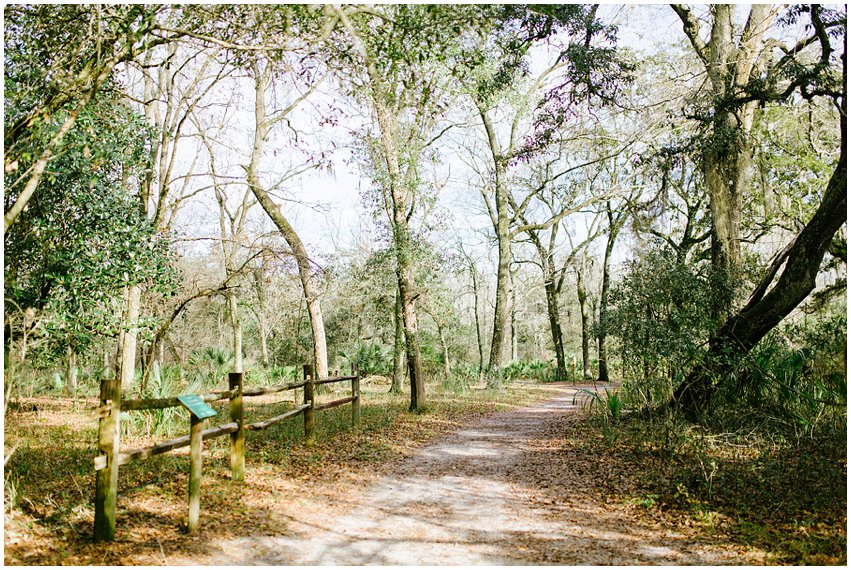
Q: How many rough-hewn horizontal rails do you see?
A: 6